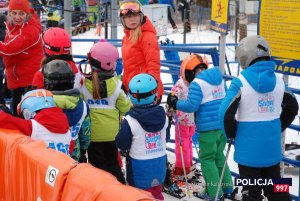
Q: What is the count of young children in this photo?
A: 8